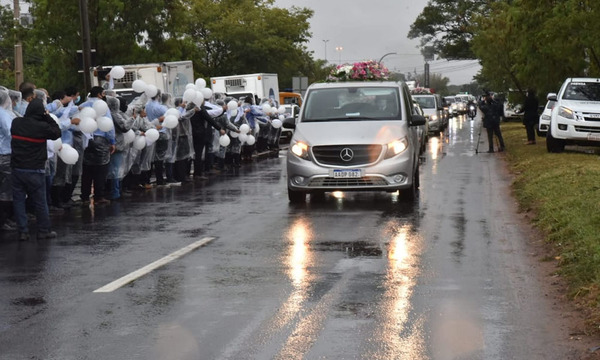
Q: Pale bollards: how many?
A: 0